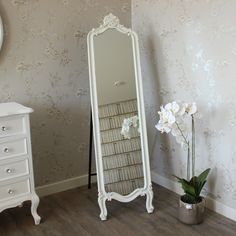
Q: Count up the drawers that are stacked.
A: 4